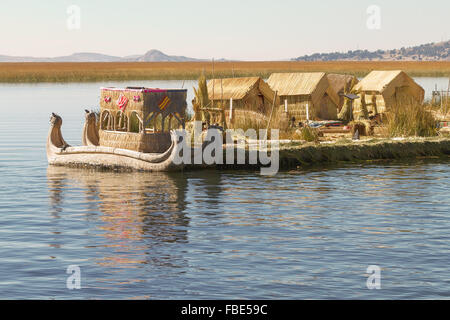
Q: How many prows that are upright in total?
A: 2